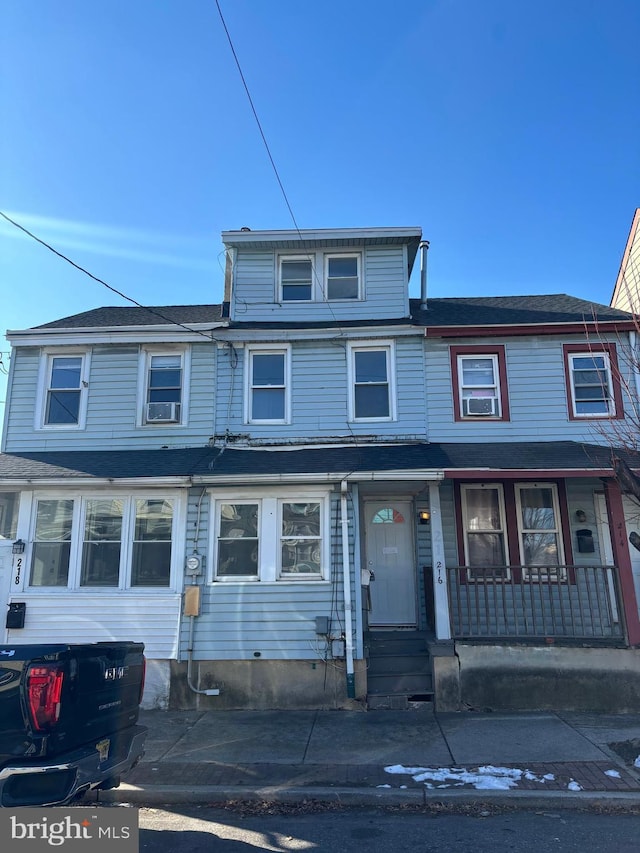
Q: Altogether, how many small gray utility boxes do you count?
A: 2